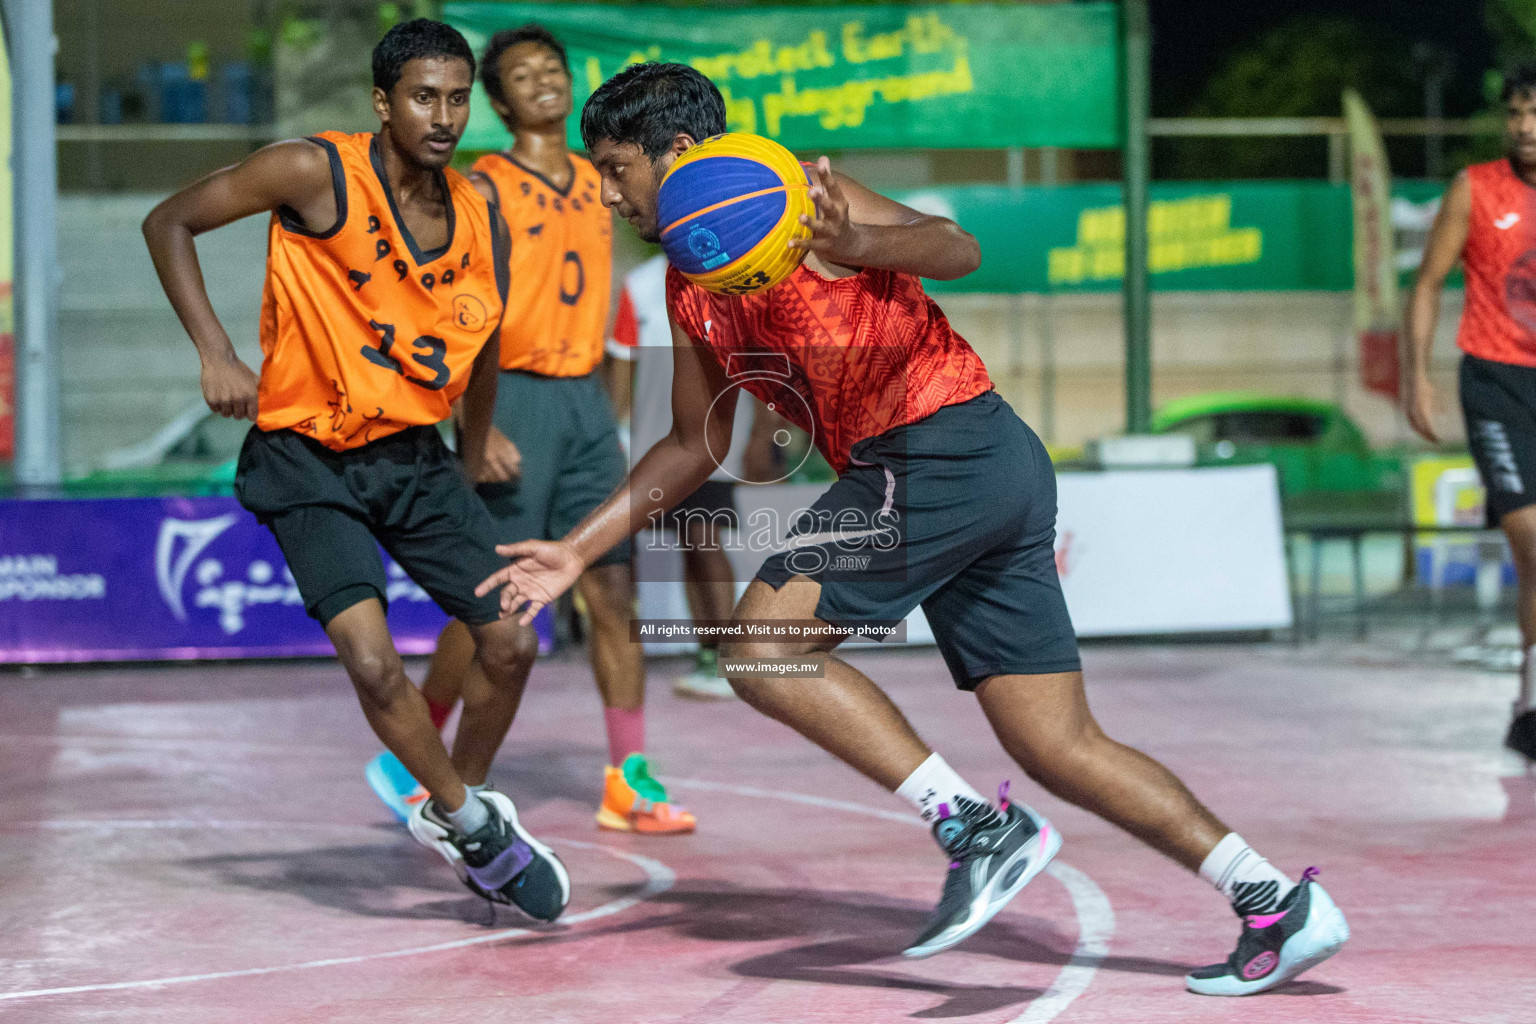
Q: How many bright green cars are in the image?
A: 1